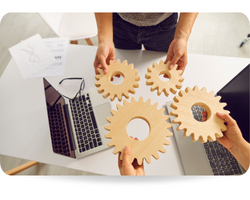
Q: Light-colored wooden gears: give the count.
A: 4